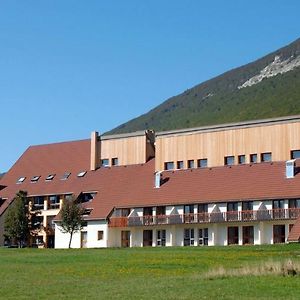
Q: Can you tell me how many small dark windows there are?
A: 11